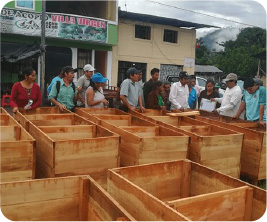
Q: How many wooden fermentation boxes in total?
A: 7